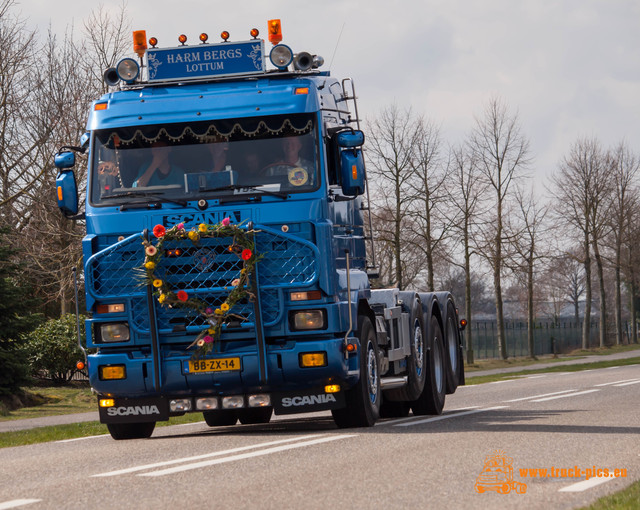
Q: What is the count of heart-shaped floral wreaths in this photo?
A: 1